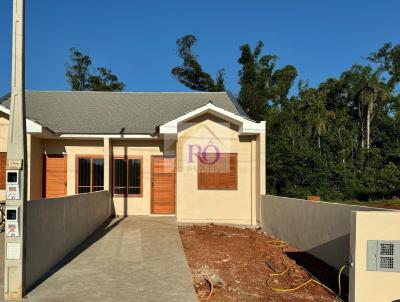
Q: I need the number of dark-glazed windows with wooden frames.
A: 2